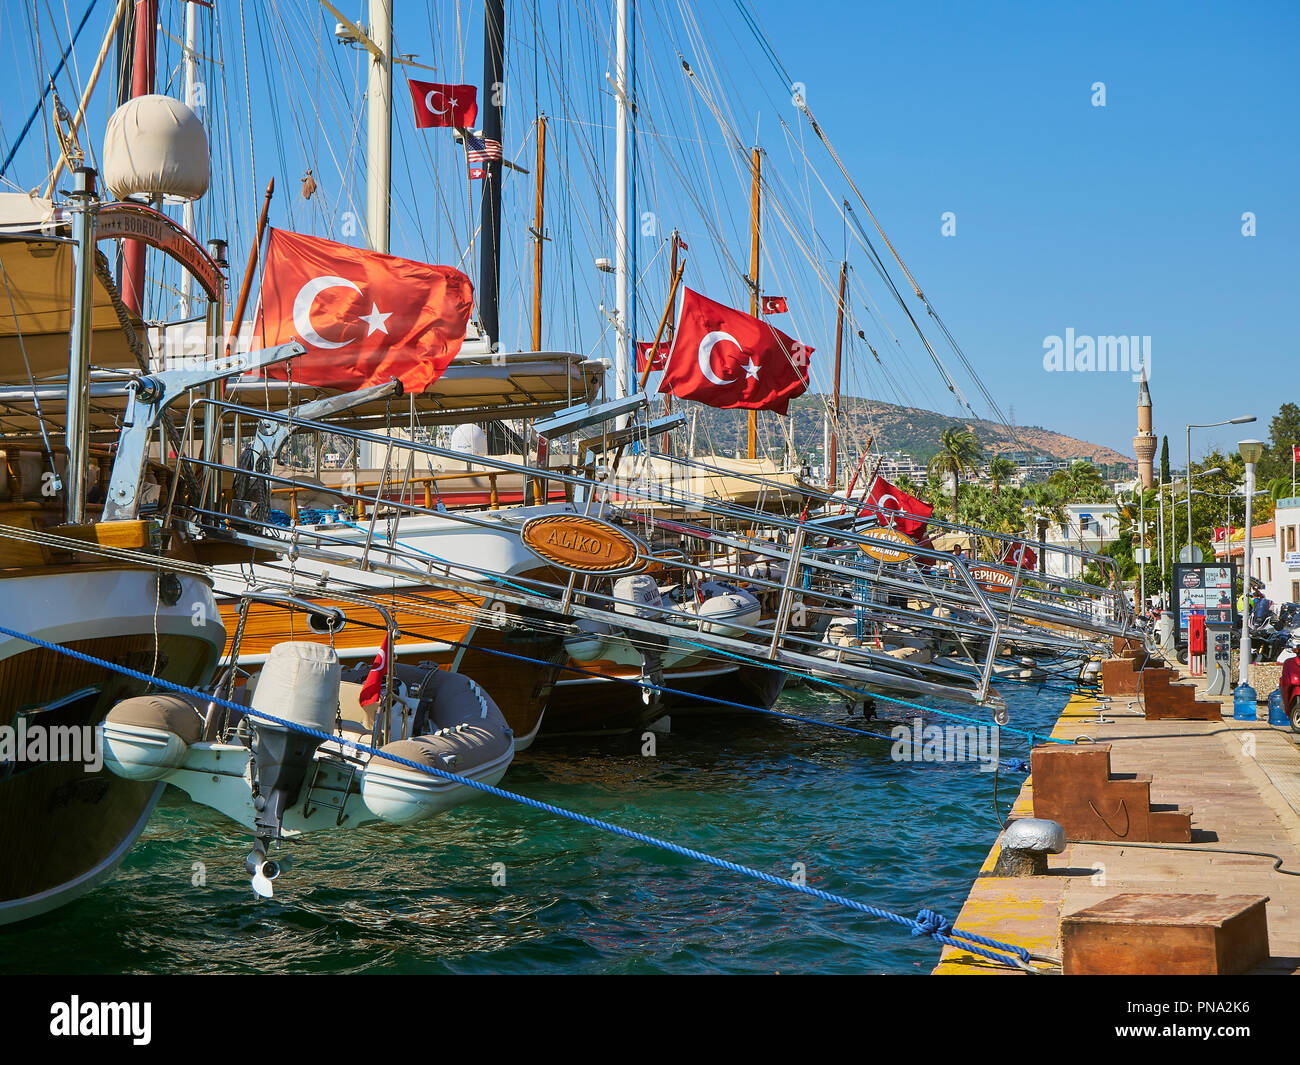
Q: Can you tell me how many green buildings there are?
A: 0